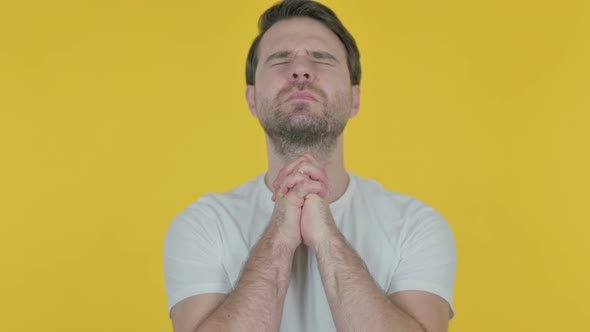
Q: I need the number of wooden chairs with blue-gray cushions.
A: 0